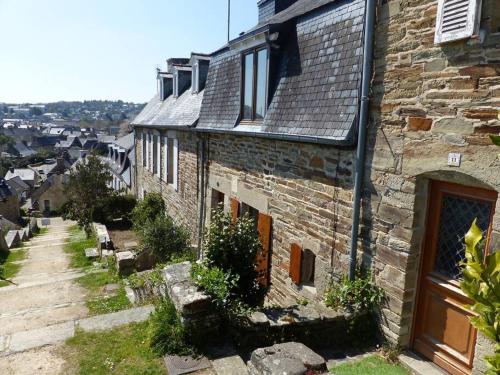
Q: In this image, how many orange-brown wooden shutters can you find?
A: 3